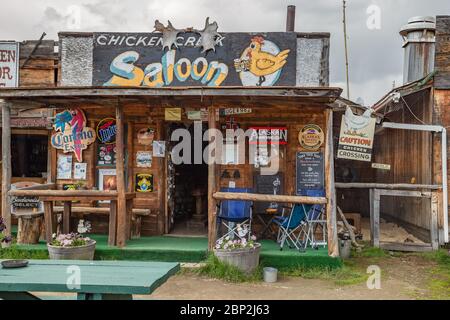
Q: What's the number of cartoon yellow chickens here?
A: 1